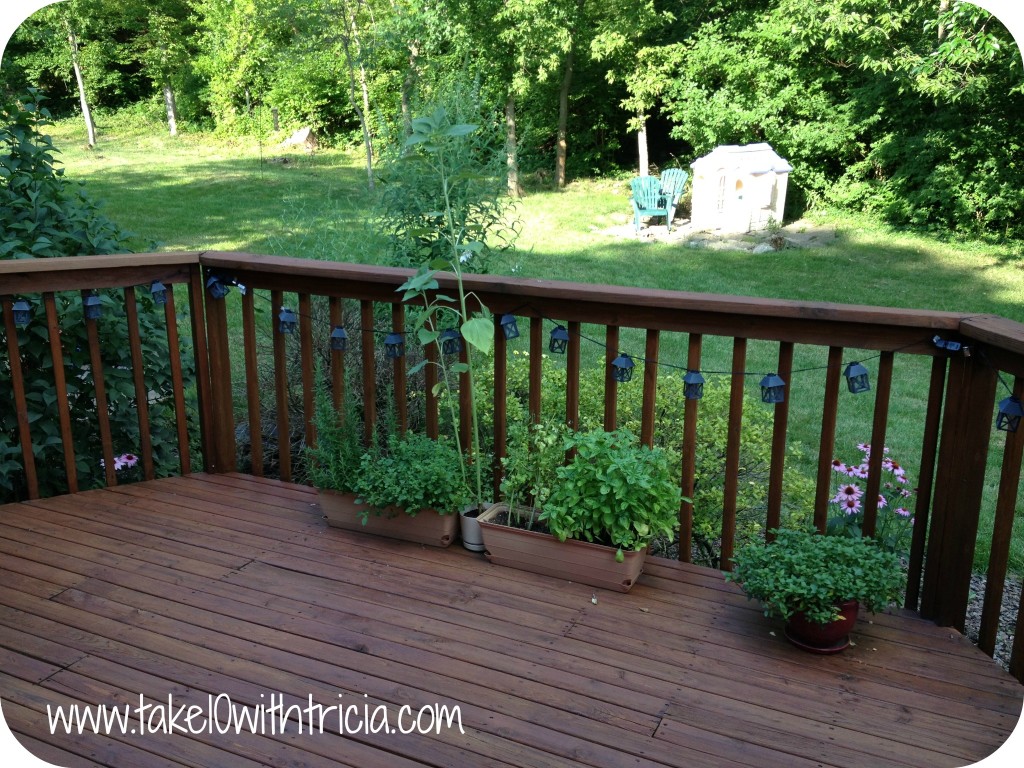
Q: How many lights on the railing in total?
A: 15